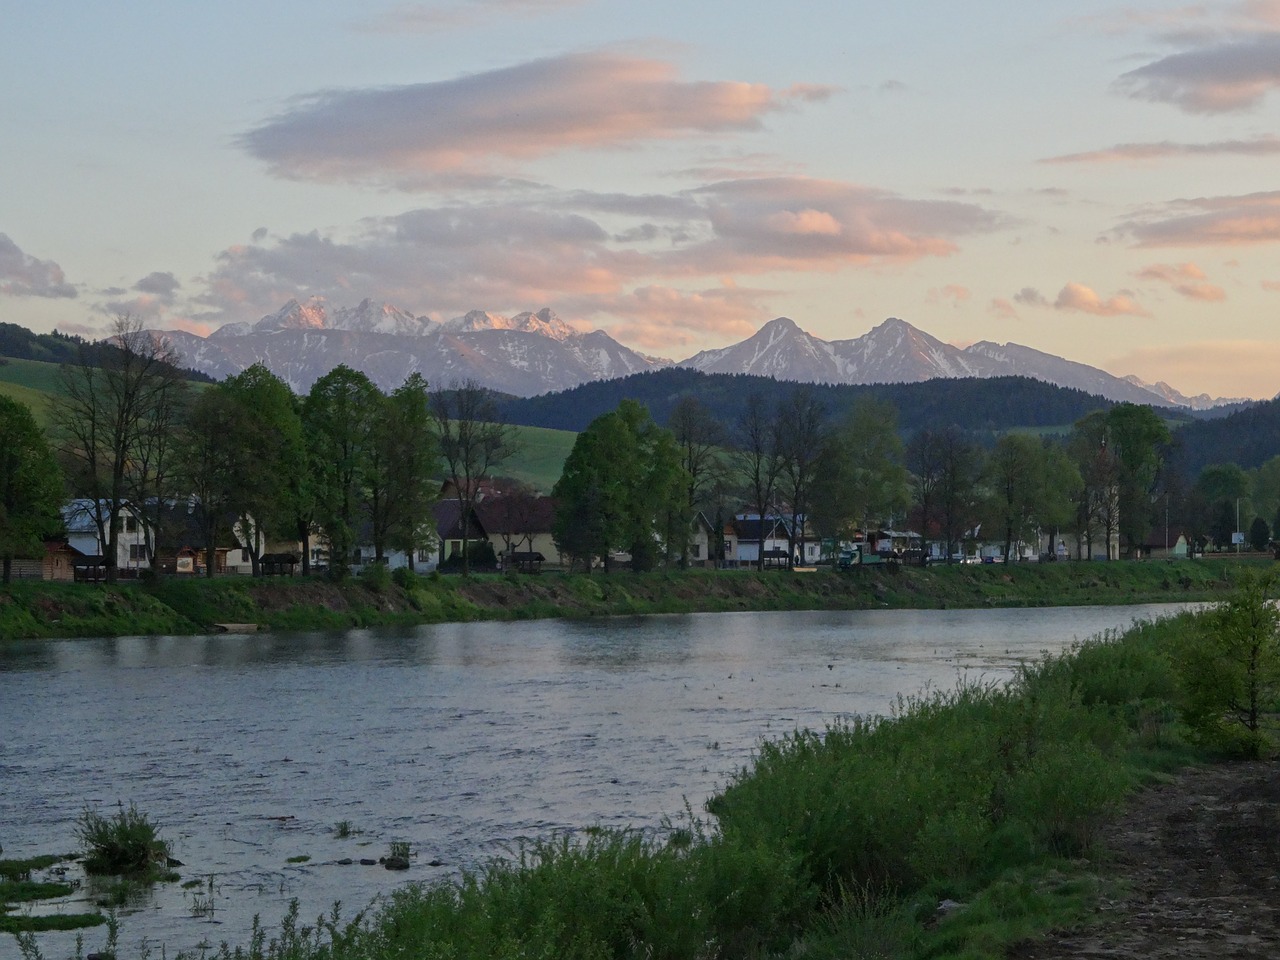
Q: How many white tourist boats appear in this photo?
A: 0